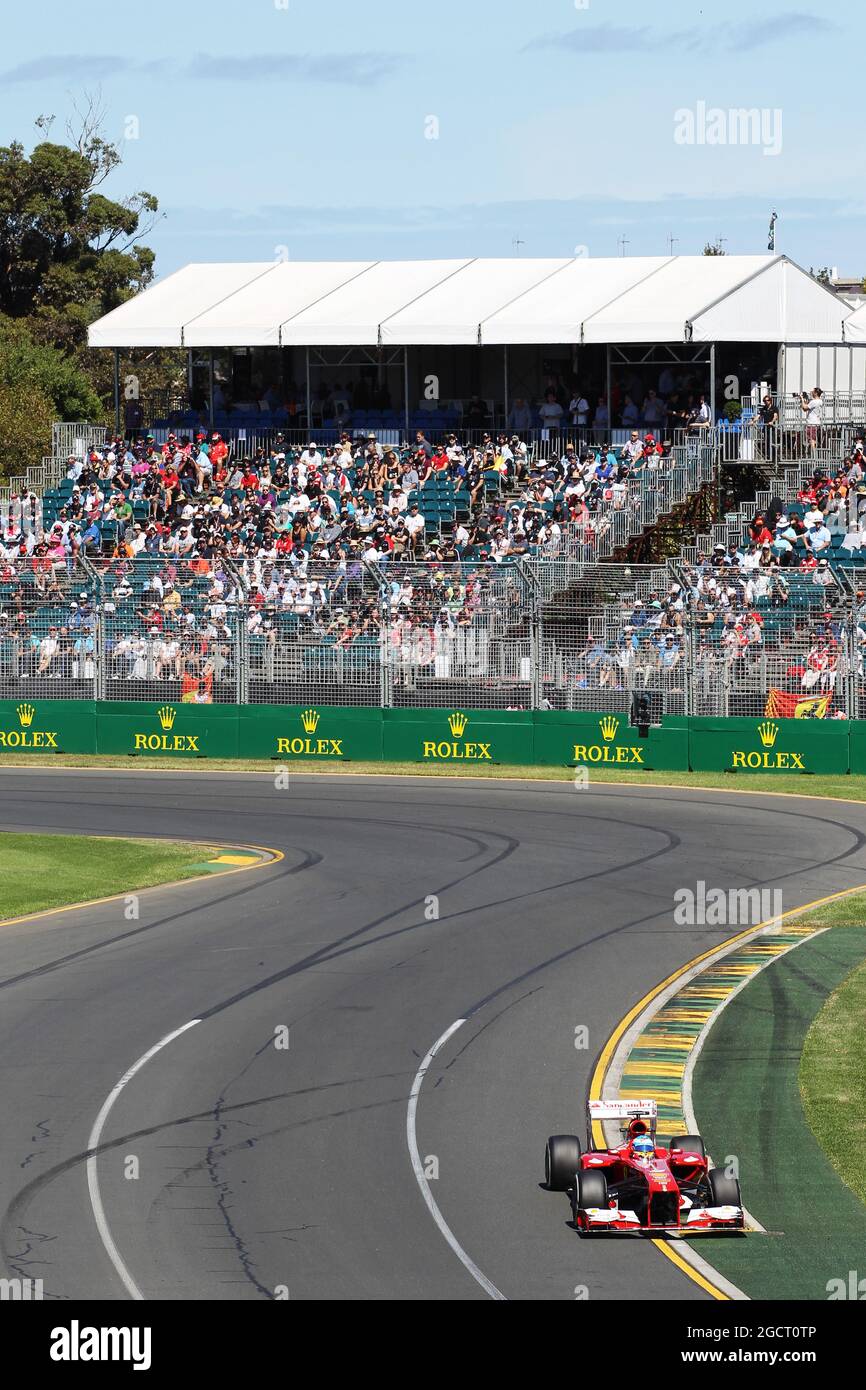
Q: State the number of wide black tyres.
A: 4